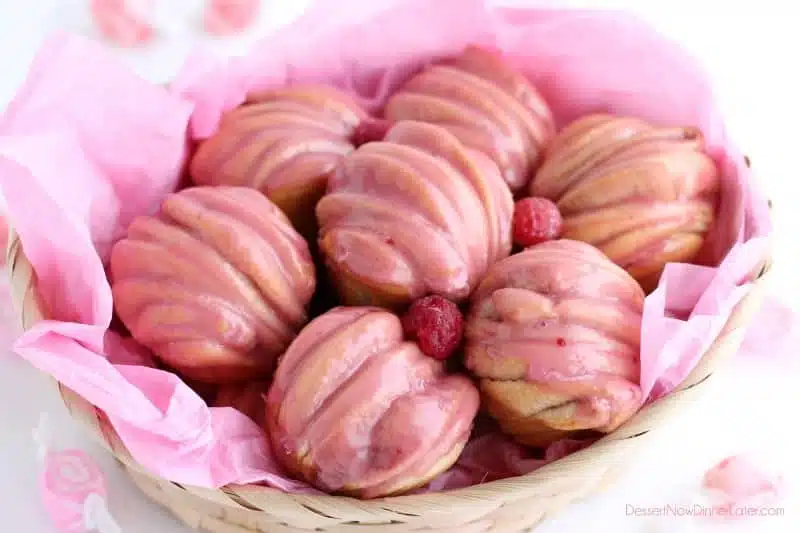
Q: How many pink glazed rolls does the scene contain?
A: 7